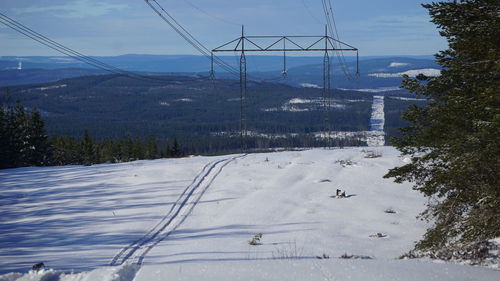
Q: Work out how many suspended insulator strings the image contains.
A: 3